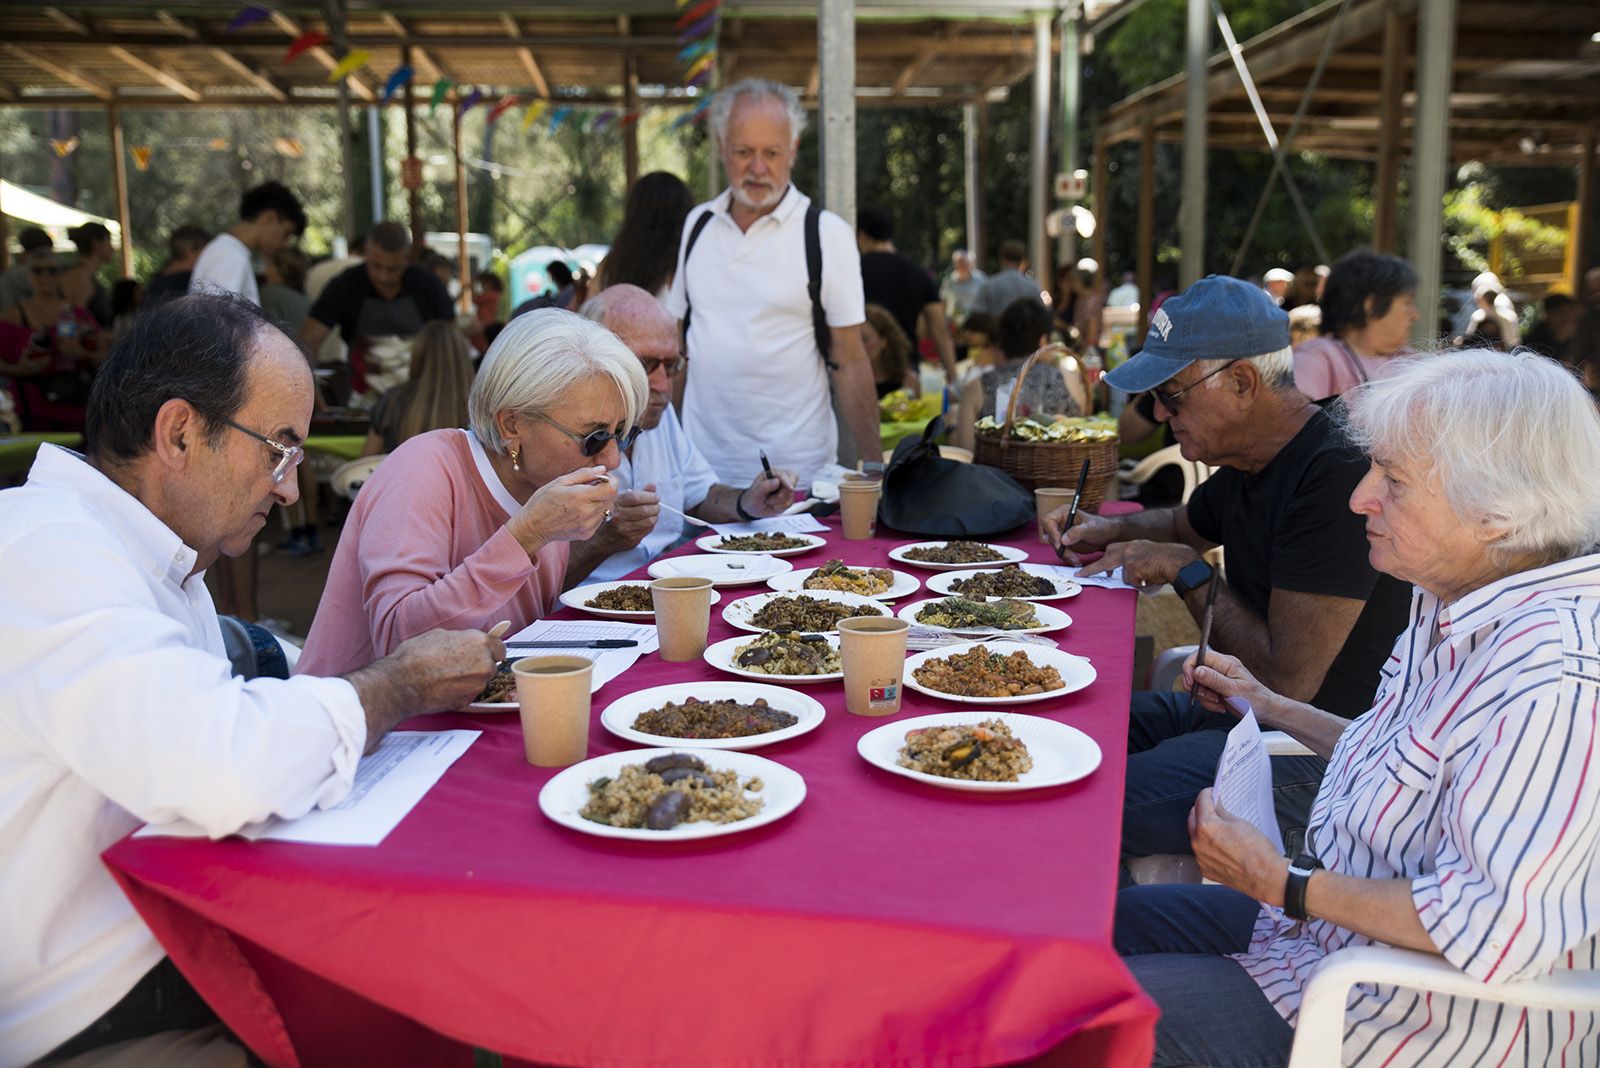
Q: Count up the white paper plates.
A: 14